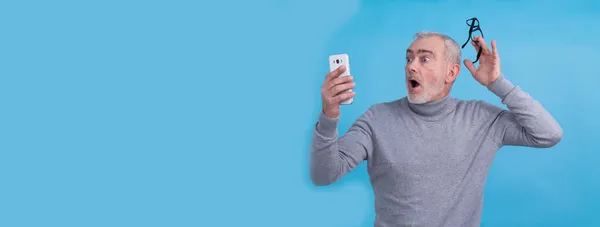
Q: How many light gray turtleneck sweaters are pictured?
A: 1